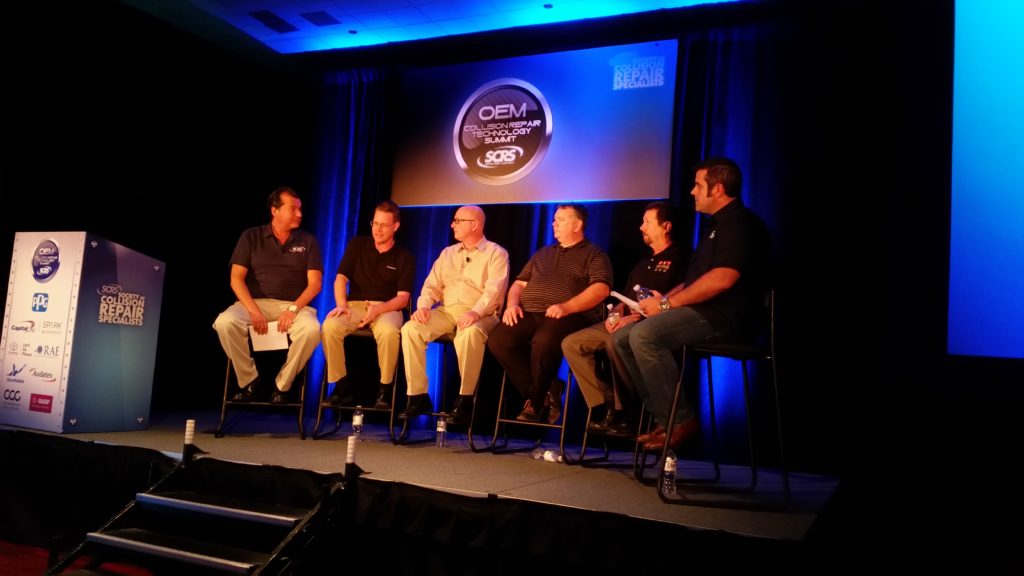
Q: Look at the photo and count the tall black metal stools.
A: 6